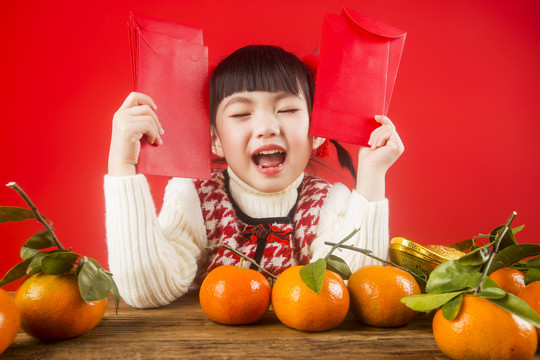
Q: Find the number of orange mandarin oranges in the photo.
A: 8